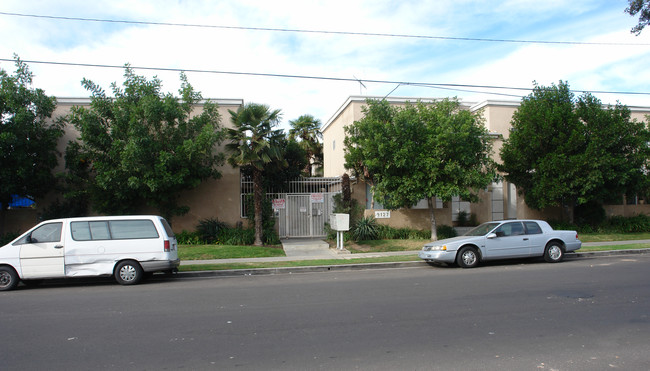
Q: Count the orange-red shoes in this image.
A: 0